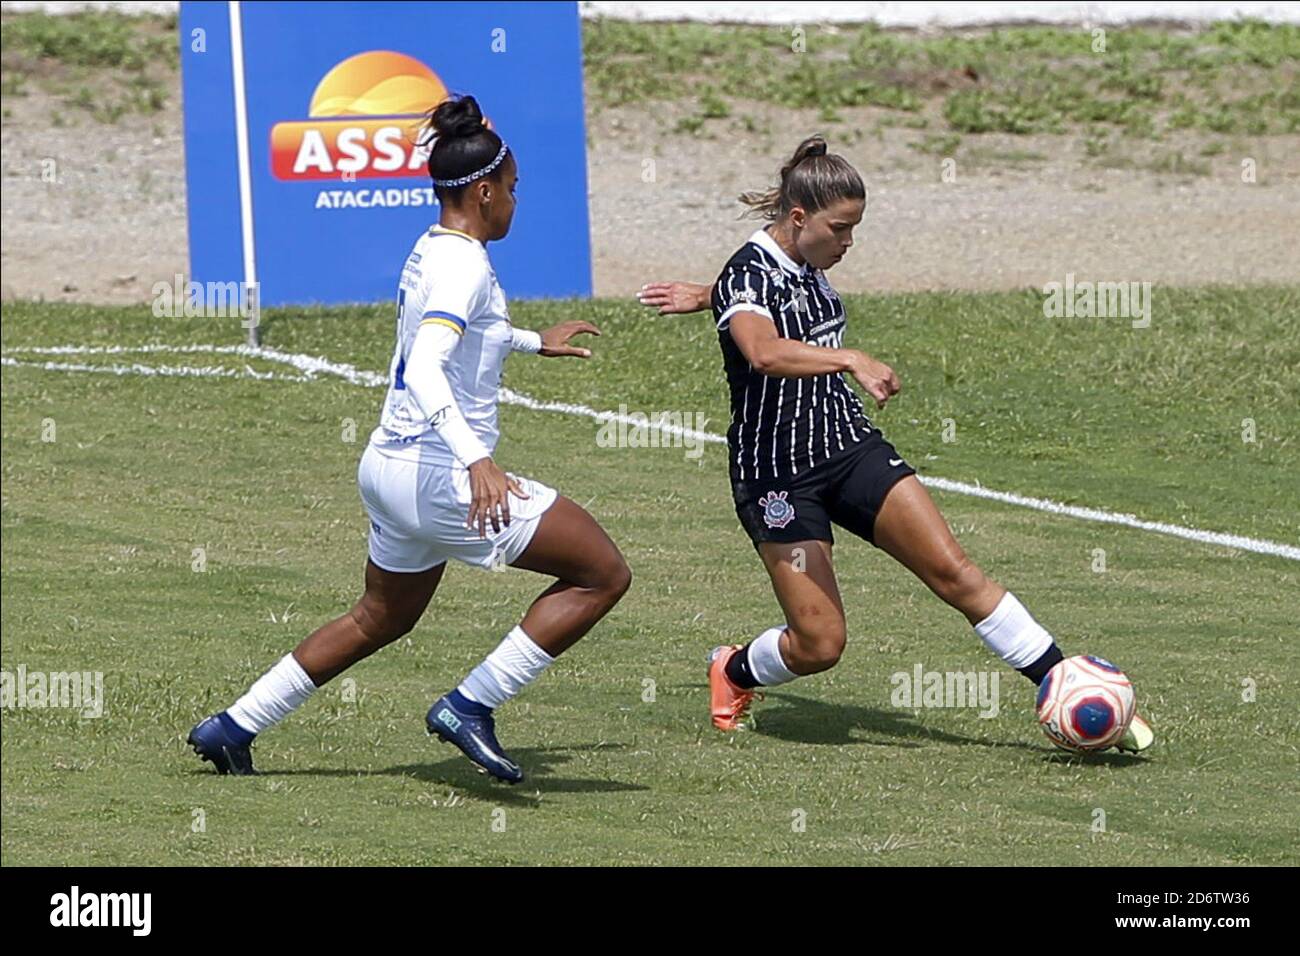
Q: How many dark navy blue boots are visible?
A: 2